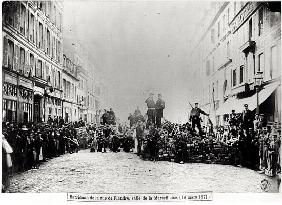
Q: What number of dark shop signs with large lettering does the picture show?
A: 2